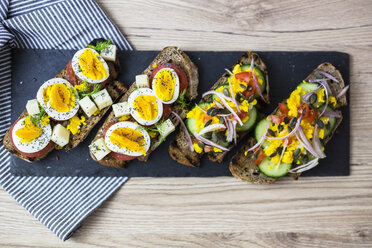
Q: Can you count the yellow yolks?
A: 6